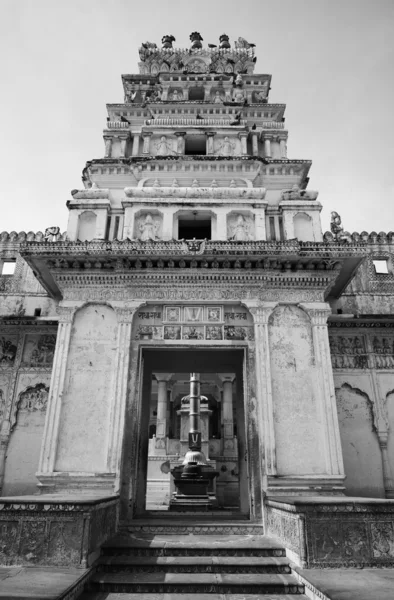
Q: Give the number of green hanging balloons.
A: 0